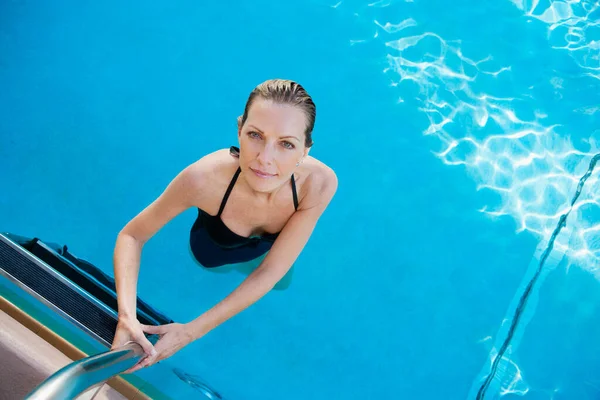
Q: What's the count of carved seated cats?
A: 0